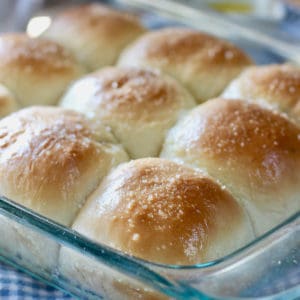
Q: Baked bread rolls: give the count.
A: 9